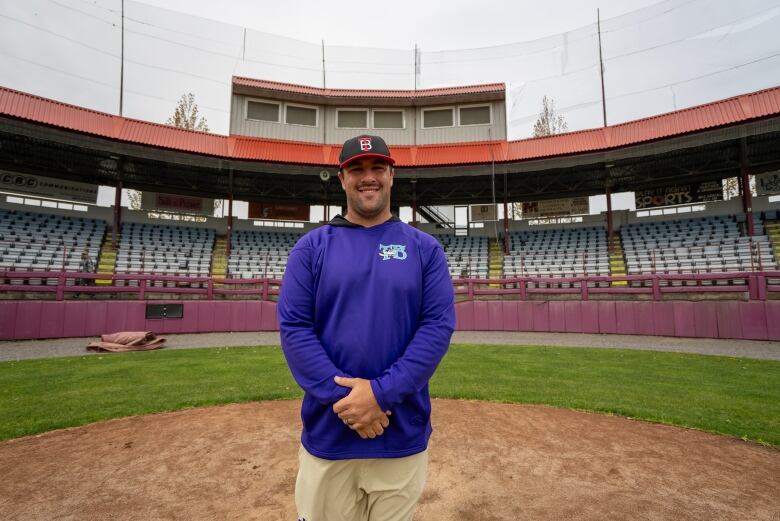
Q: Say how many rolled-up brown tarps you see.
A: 1